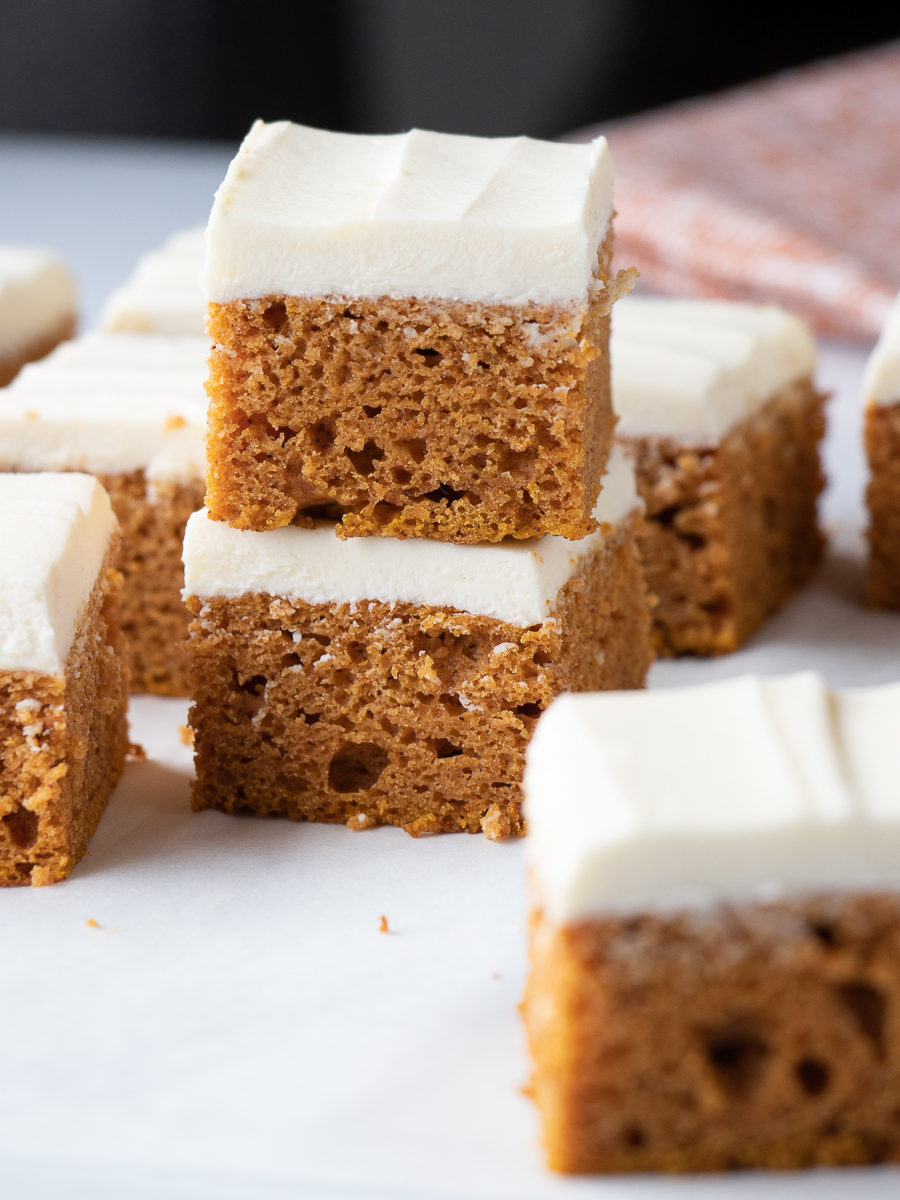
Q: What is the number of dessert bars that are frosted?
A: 9